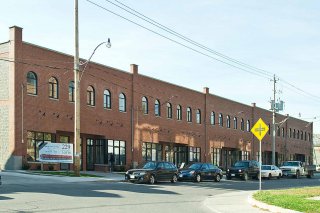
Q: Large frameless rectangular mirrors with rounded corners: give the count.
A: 0